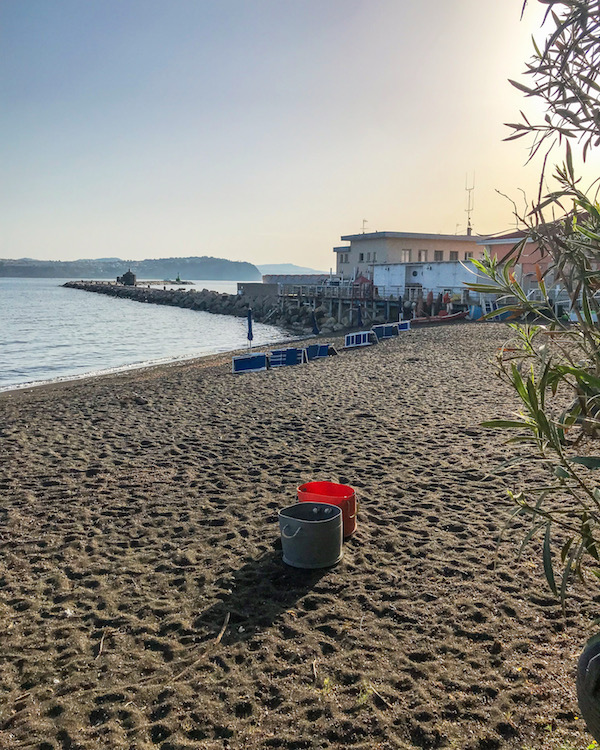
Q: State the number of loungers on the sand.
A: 6